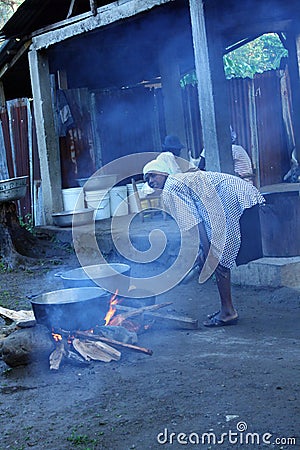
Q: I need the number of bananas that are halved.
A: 0